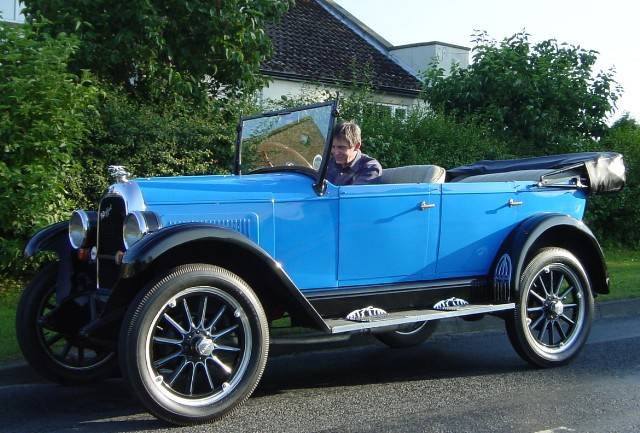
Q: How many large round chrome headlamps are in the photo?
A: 2